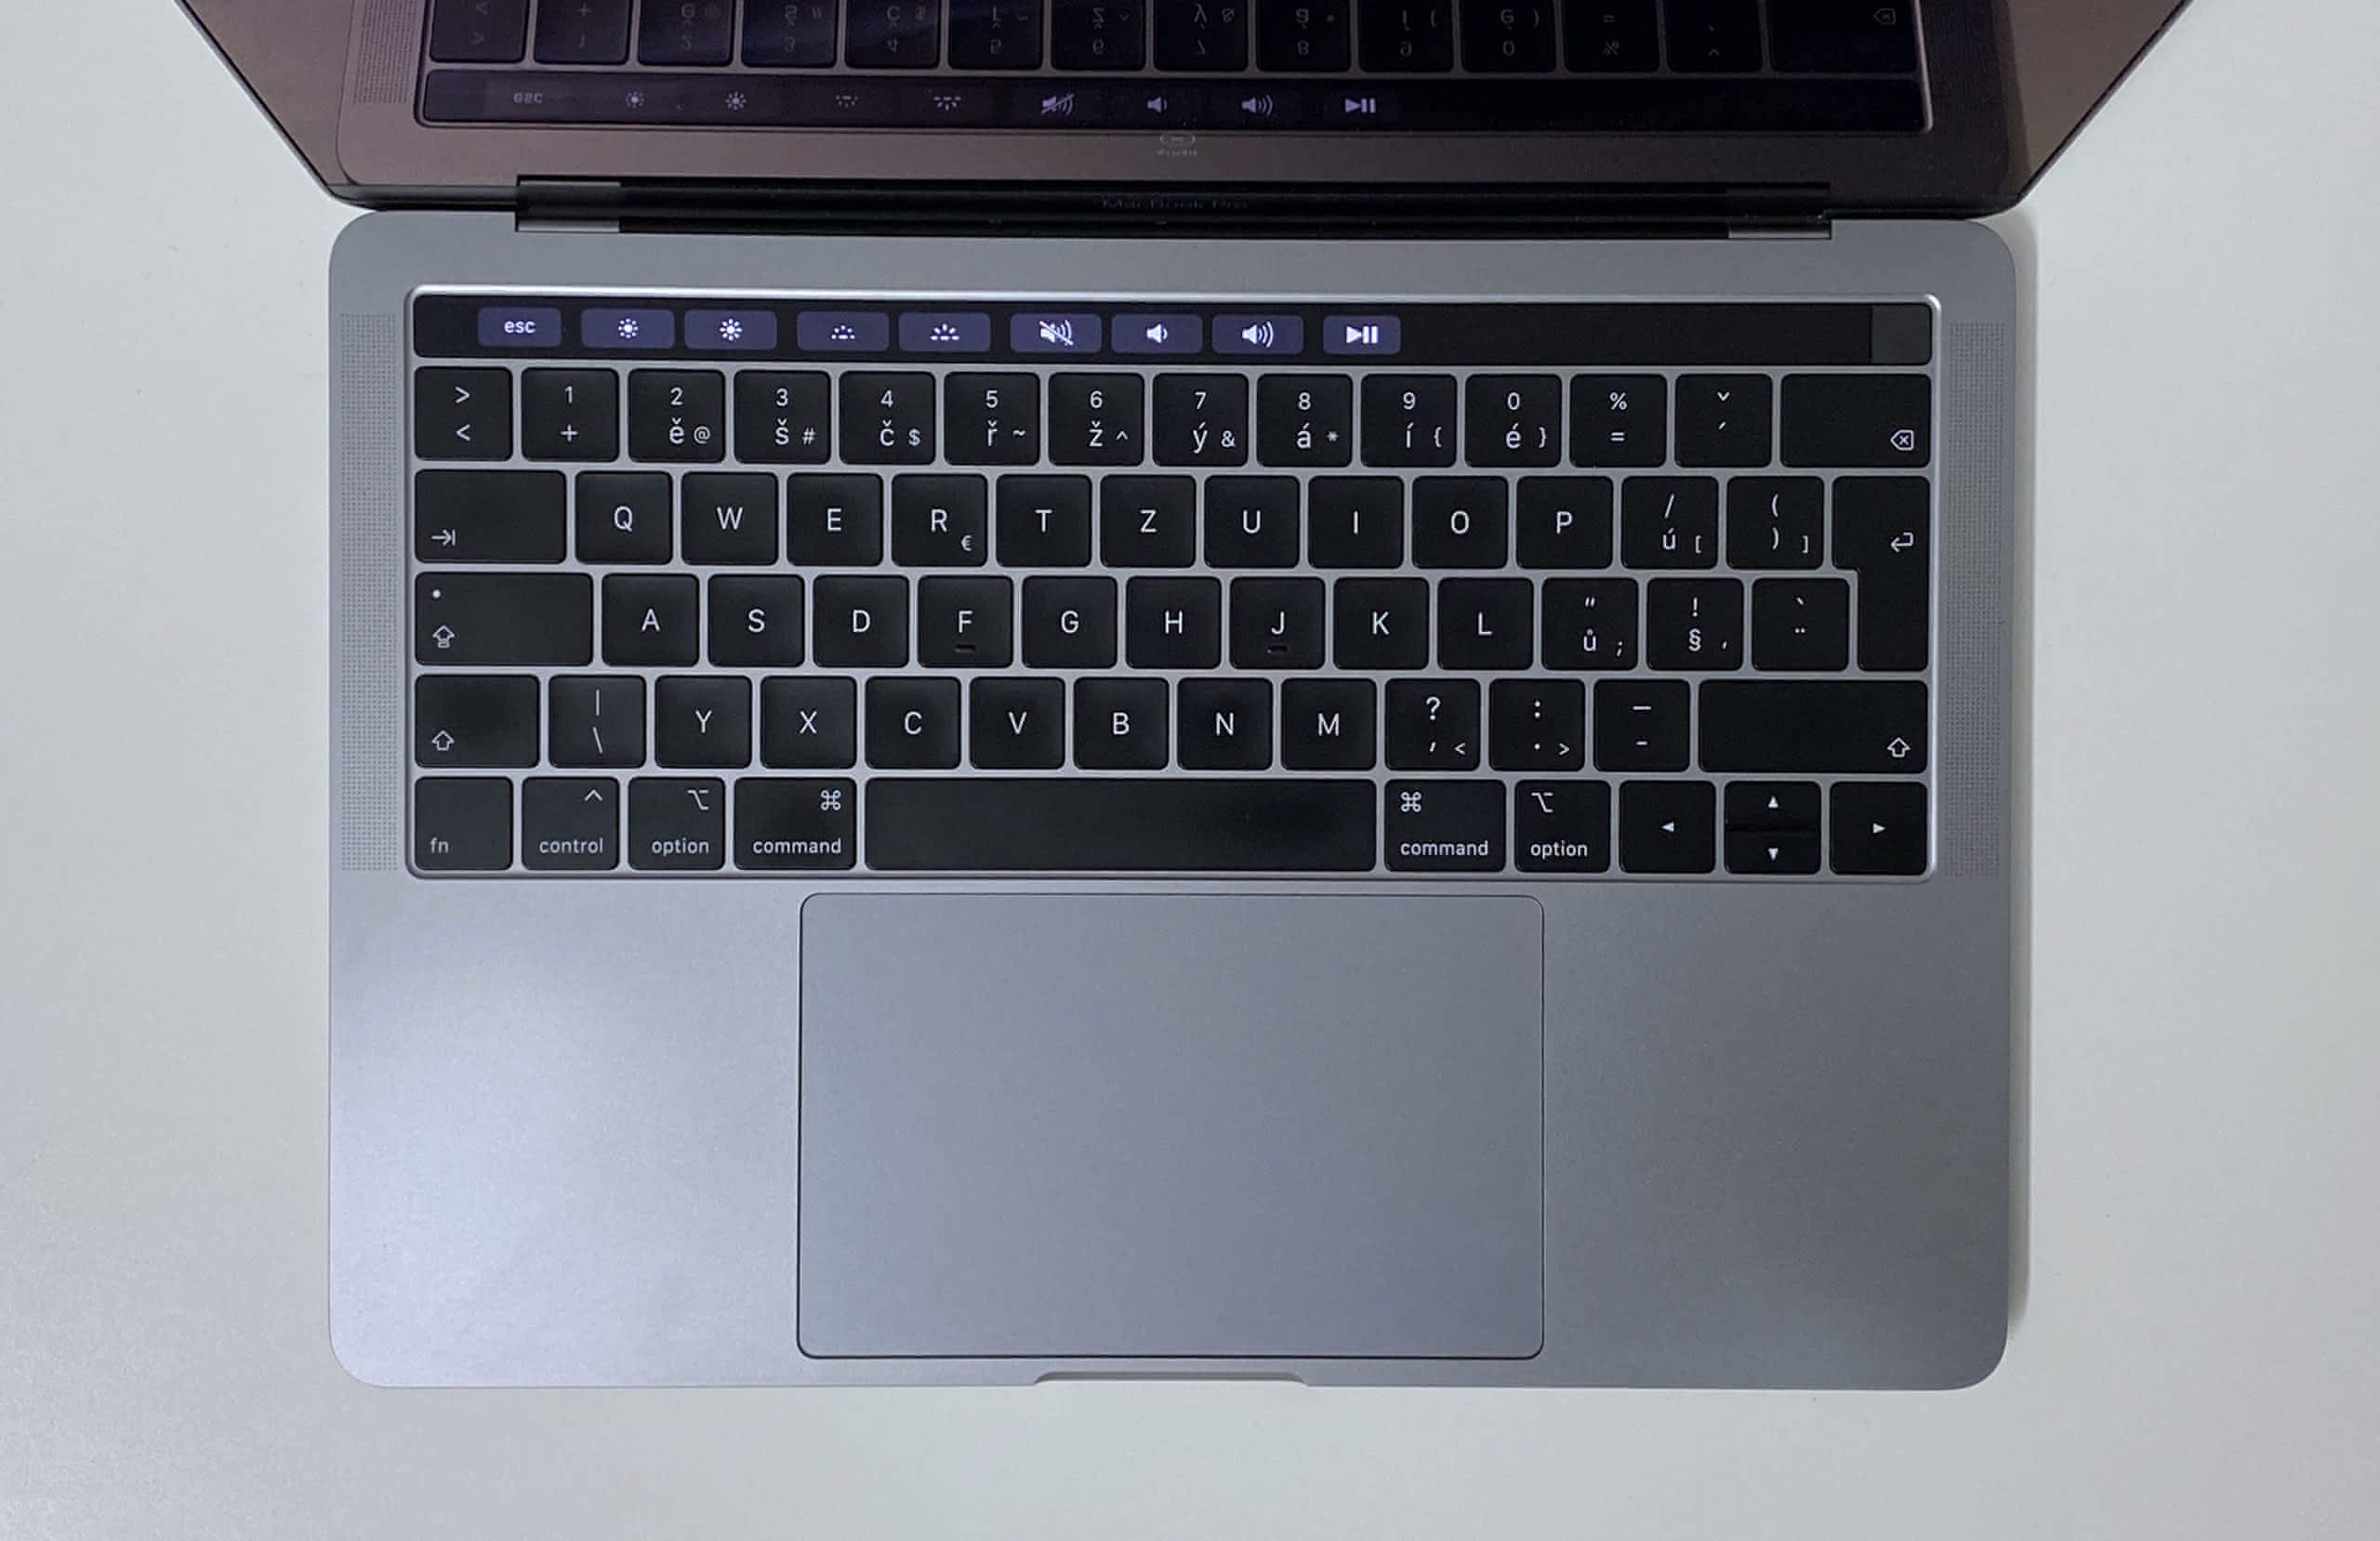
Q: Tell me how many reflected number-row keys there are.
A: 14